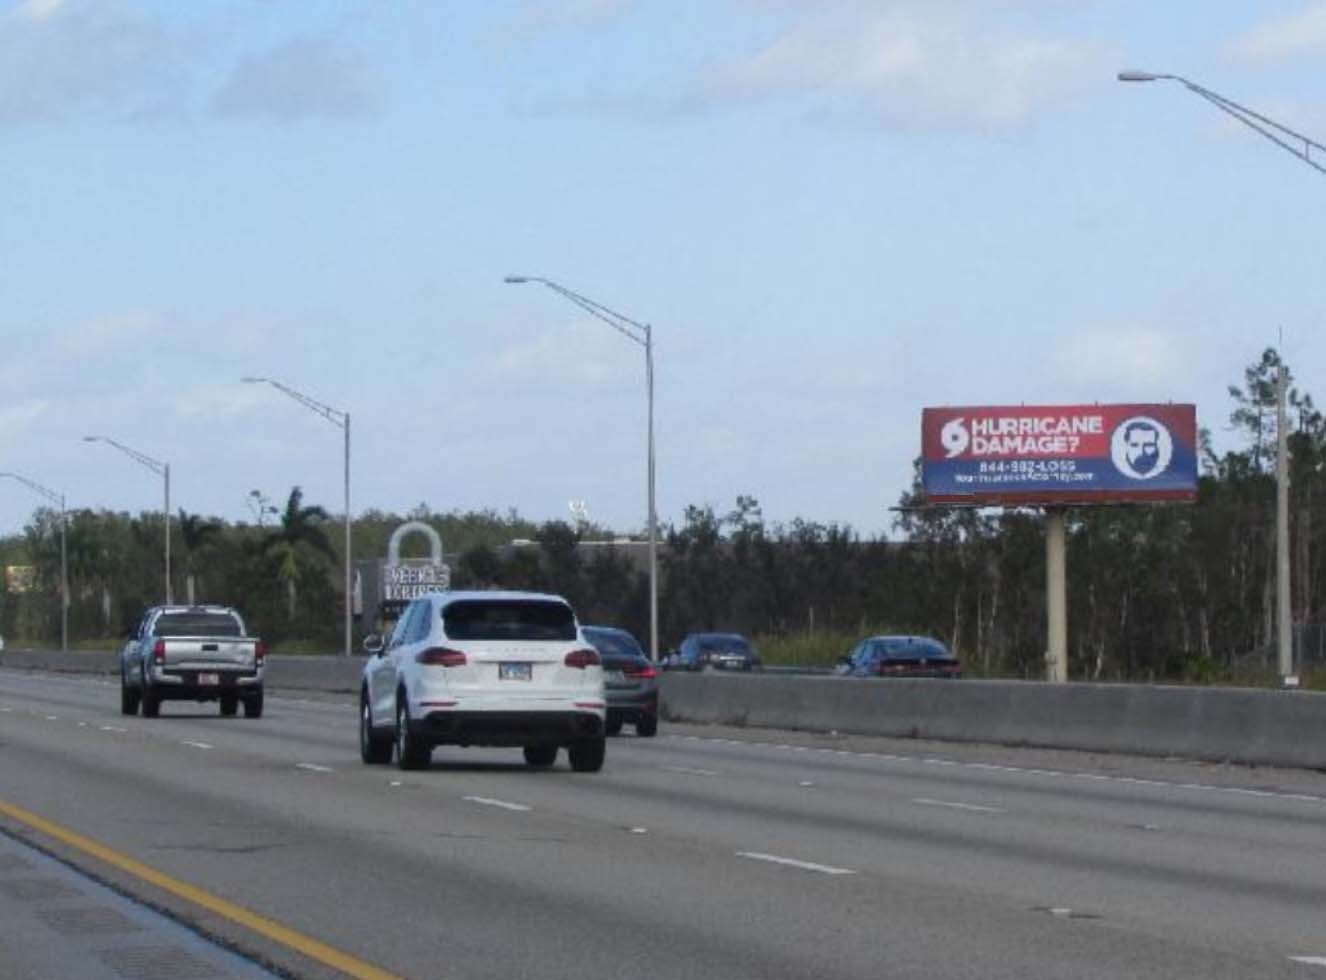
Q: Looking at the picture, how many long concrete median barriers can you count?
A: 1